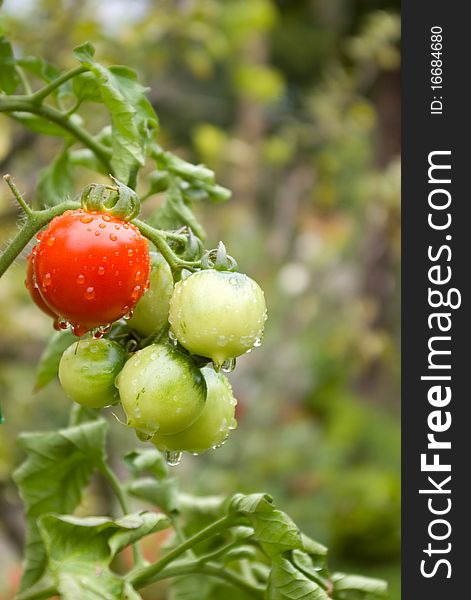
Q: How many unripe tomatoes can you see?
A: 5